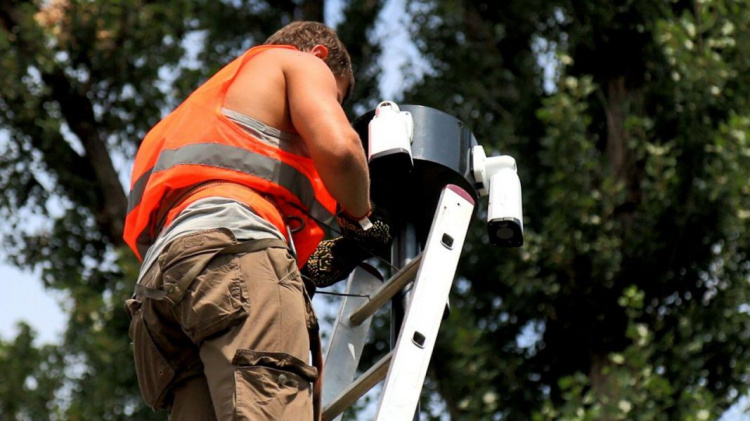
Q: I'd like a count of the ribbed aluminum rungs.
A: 2